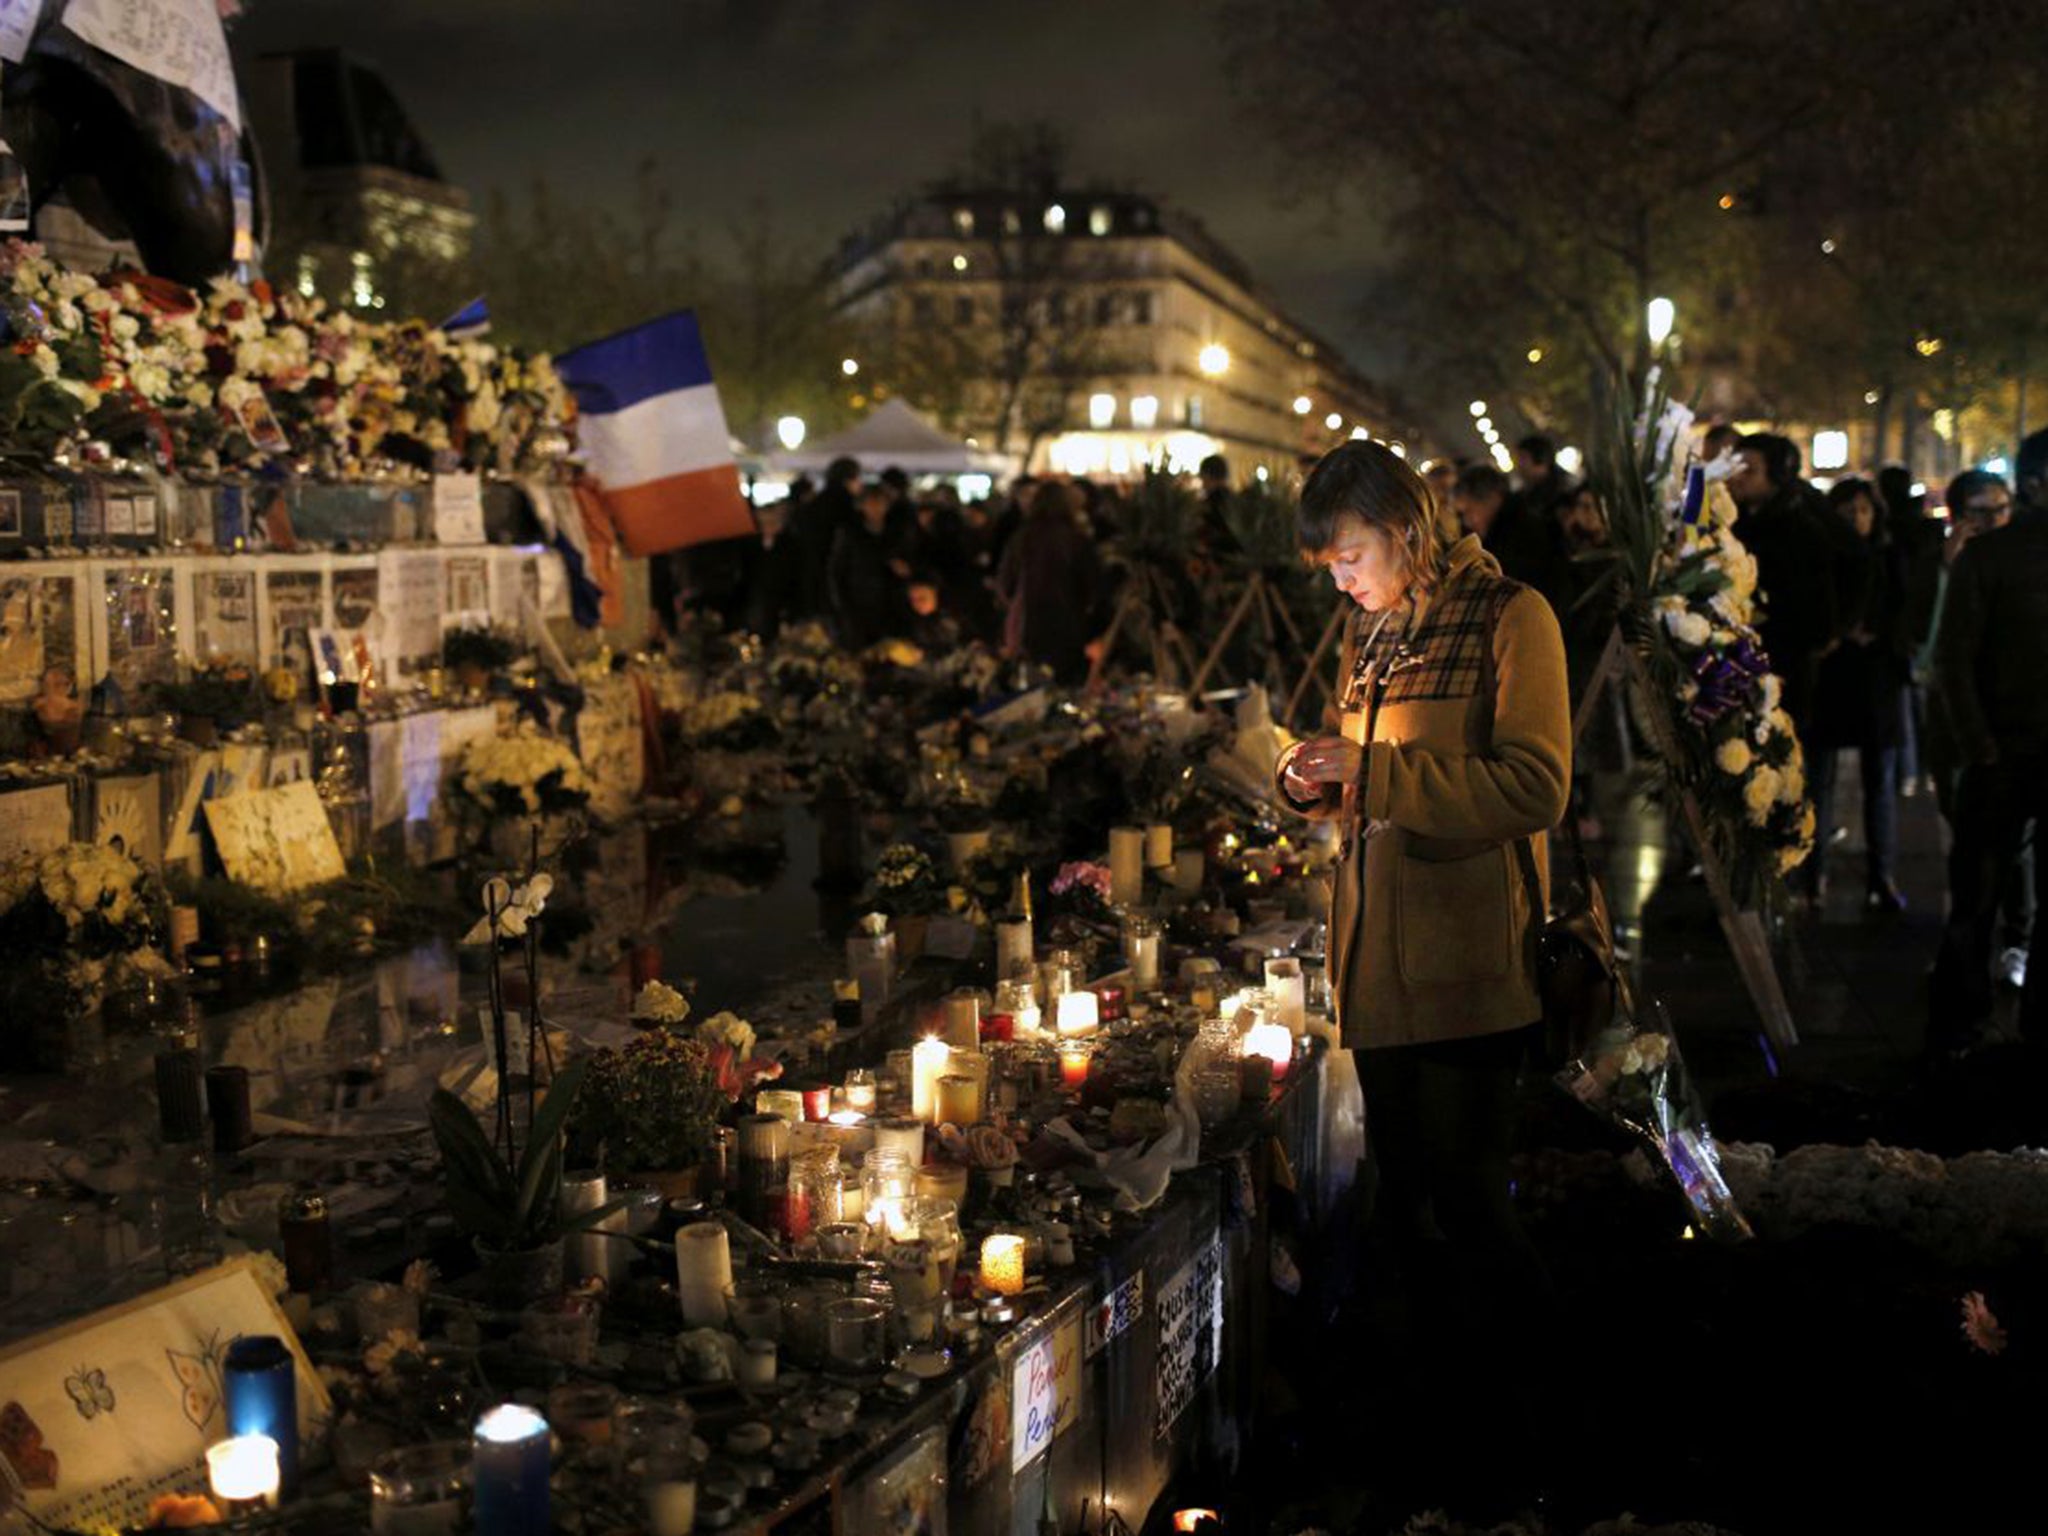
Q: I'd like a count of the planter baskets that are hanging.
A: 0